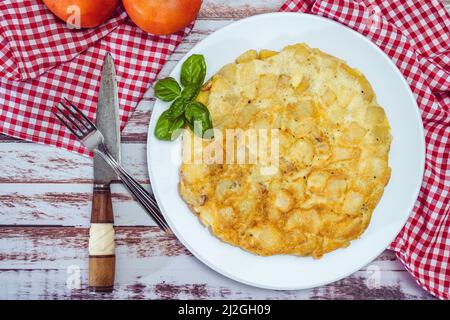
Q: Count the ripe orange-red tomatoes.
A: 2